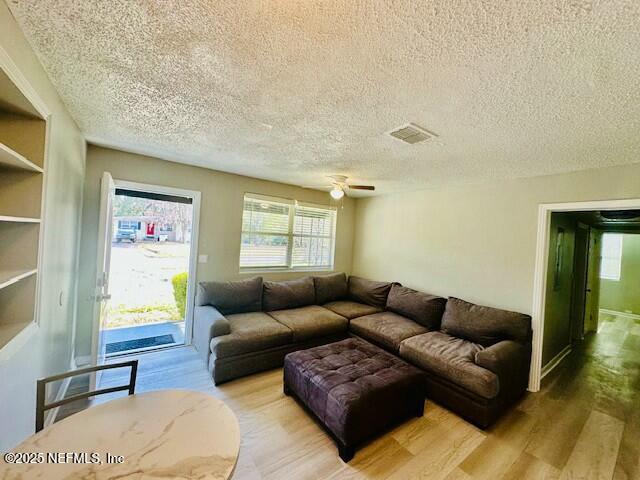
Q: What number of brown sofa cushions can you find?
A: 11